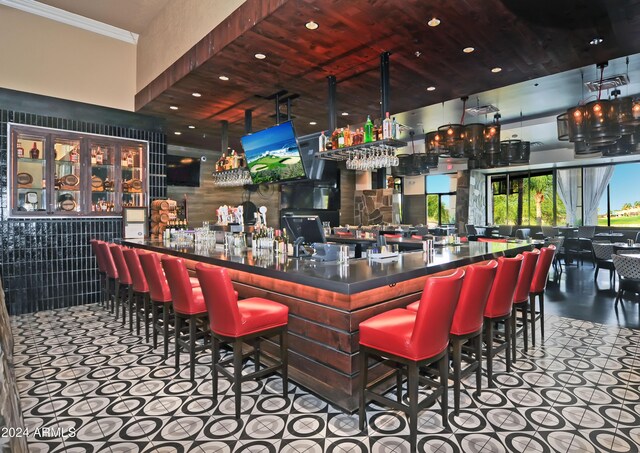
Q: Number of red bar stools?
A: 12